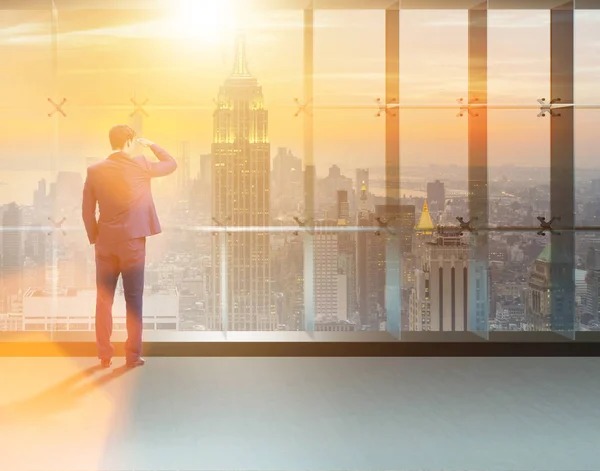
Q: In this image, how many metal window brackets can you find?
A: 12